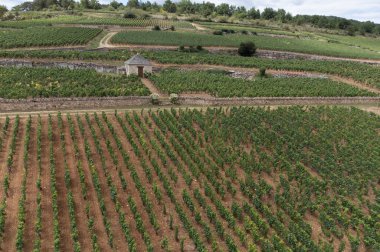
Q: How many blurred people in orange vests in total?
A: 0